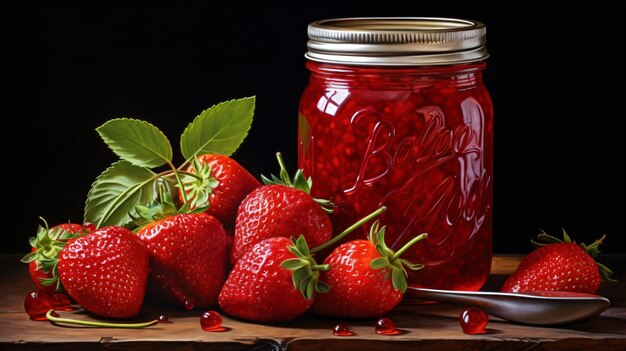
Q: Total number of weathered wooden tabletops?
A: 1